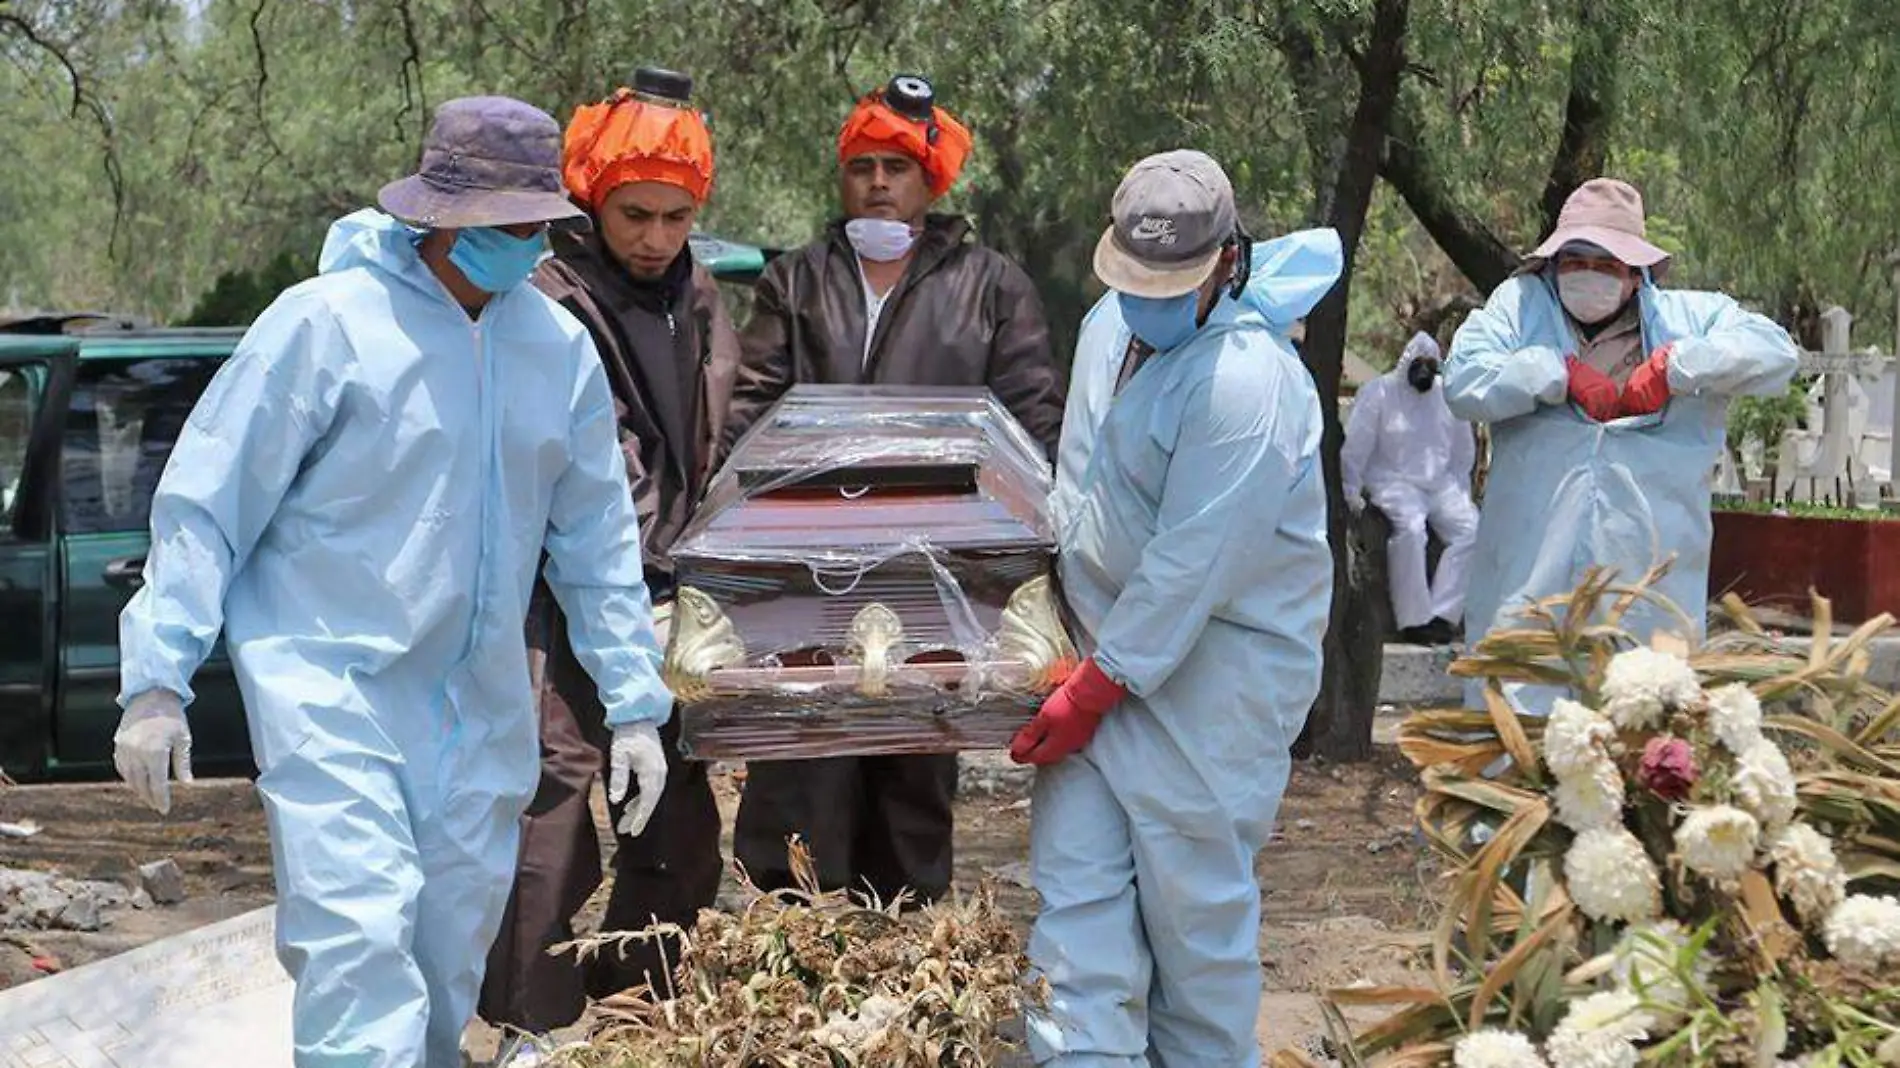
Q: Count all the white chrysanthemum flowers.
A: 13